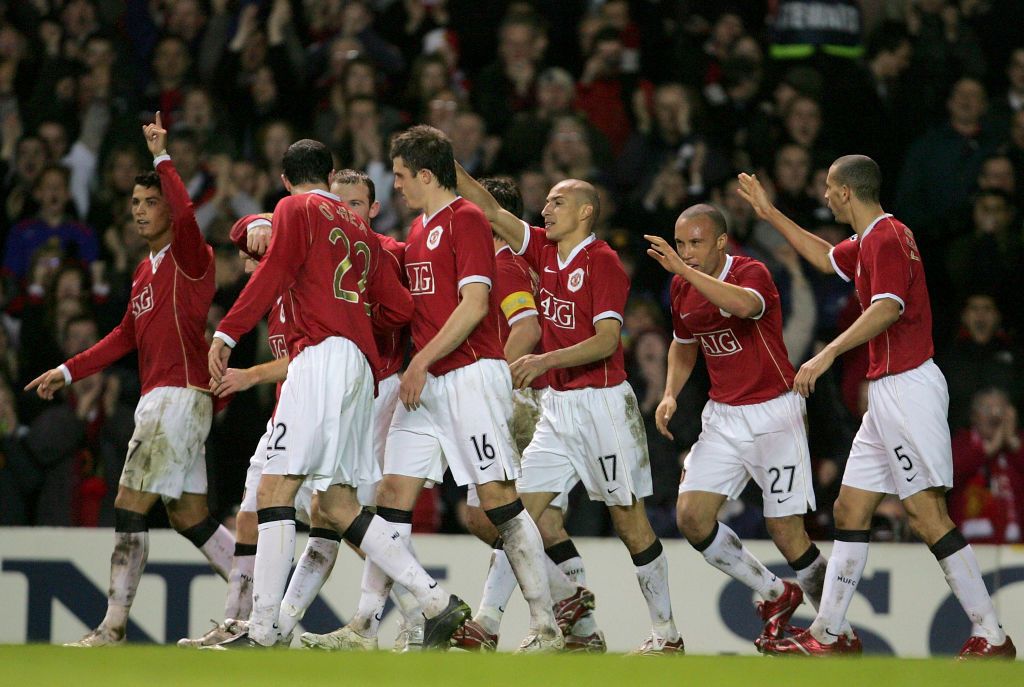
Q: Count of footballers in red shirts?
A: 9